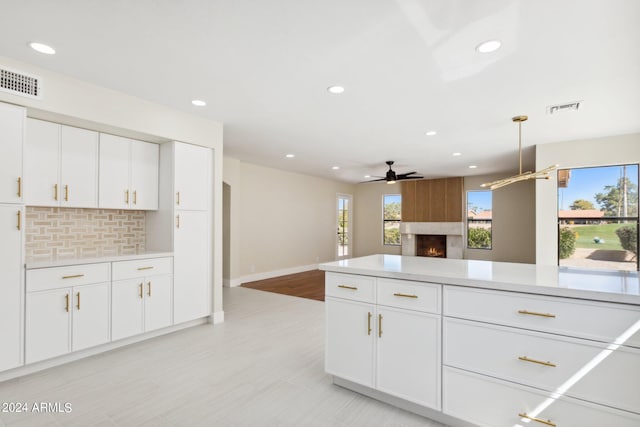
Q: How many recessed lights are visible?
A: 10